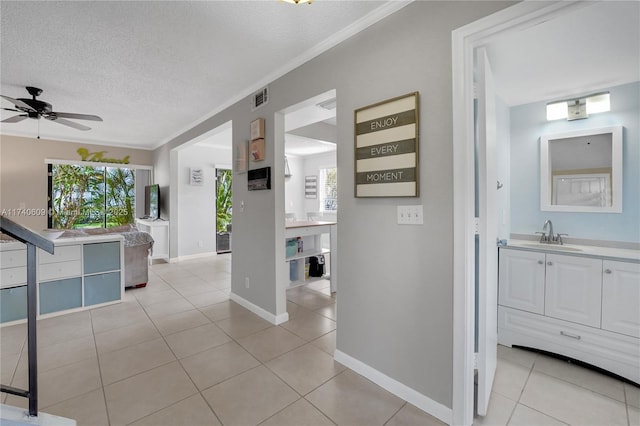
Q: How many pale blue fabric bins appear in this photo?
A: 4